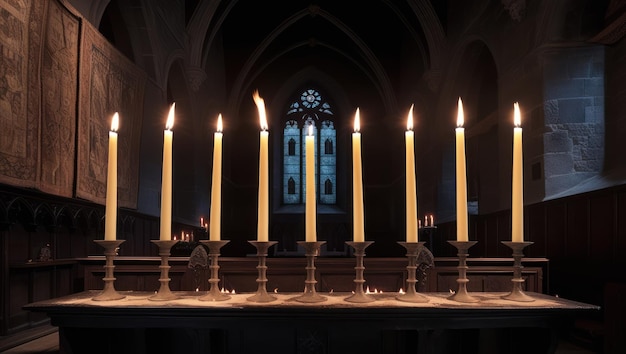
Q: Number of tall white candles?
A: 9